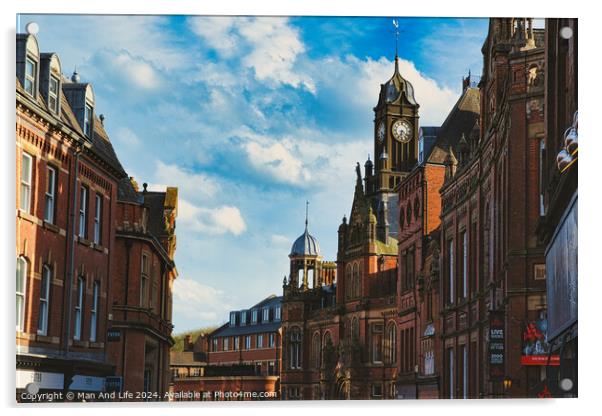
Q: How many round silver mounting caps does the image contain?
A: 4